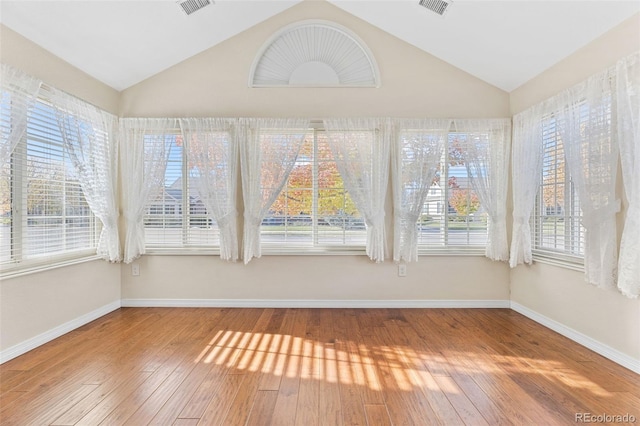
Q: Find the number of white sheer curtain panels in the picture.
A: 11